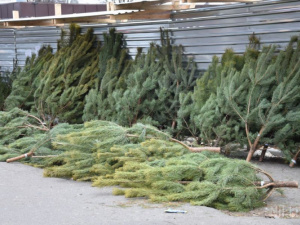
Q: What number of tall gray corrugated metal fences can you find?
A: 1